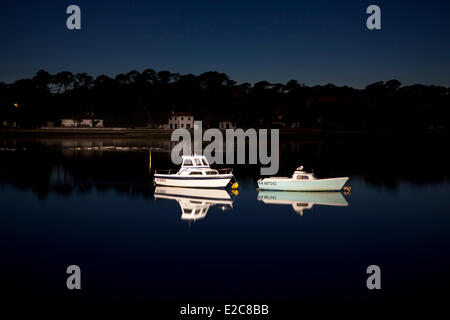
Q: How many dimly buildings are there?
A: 3